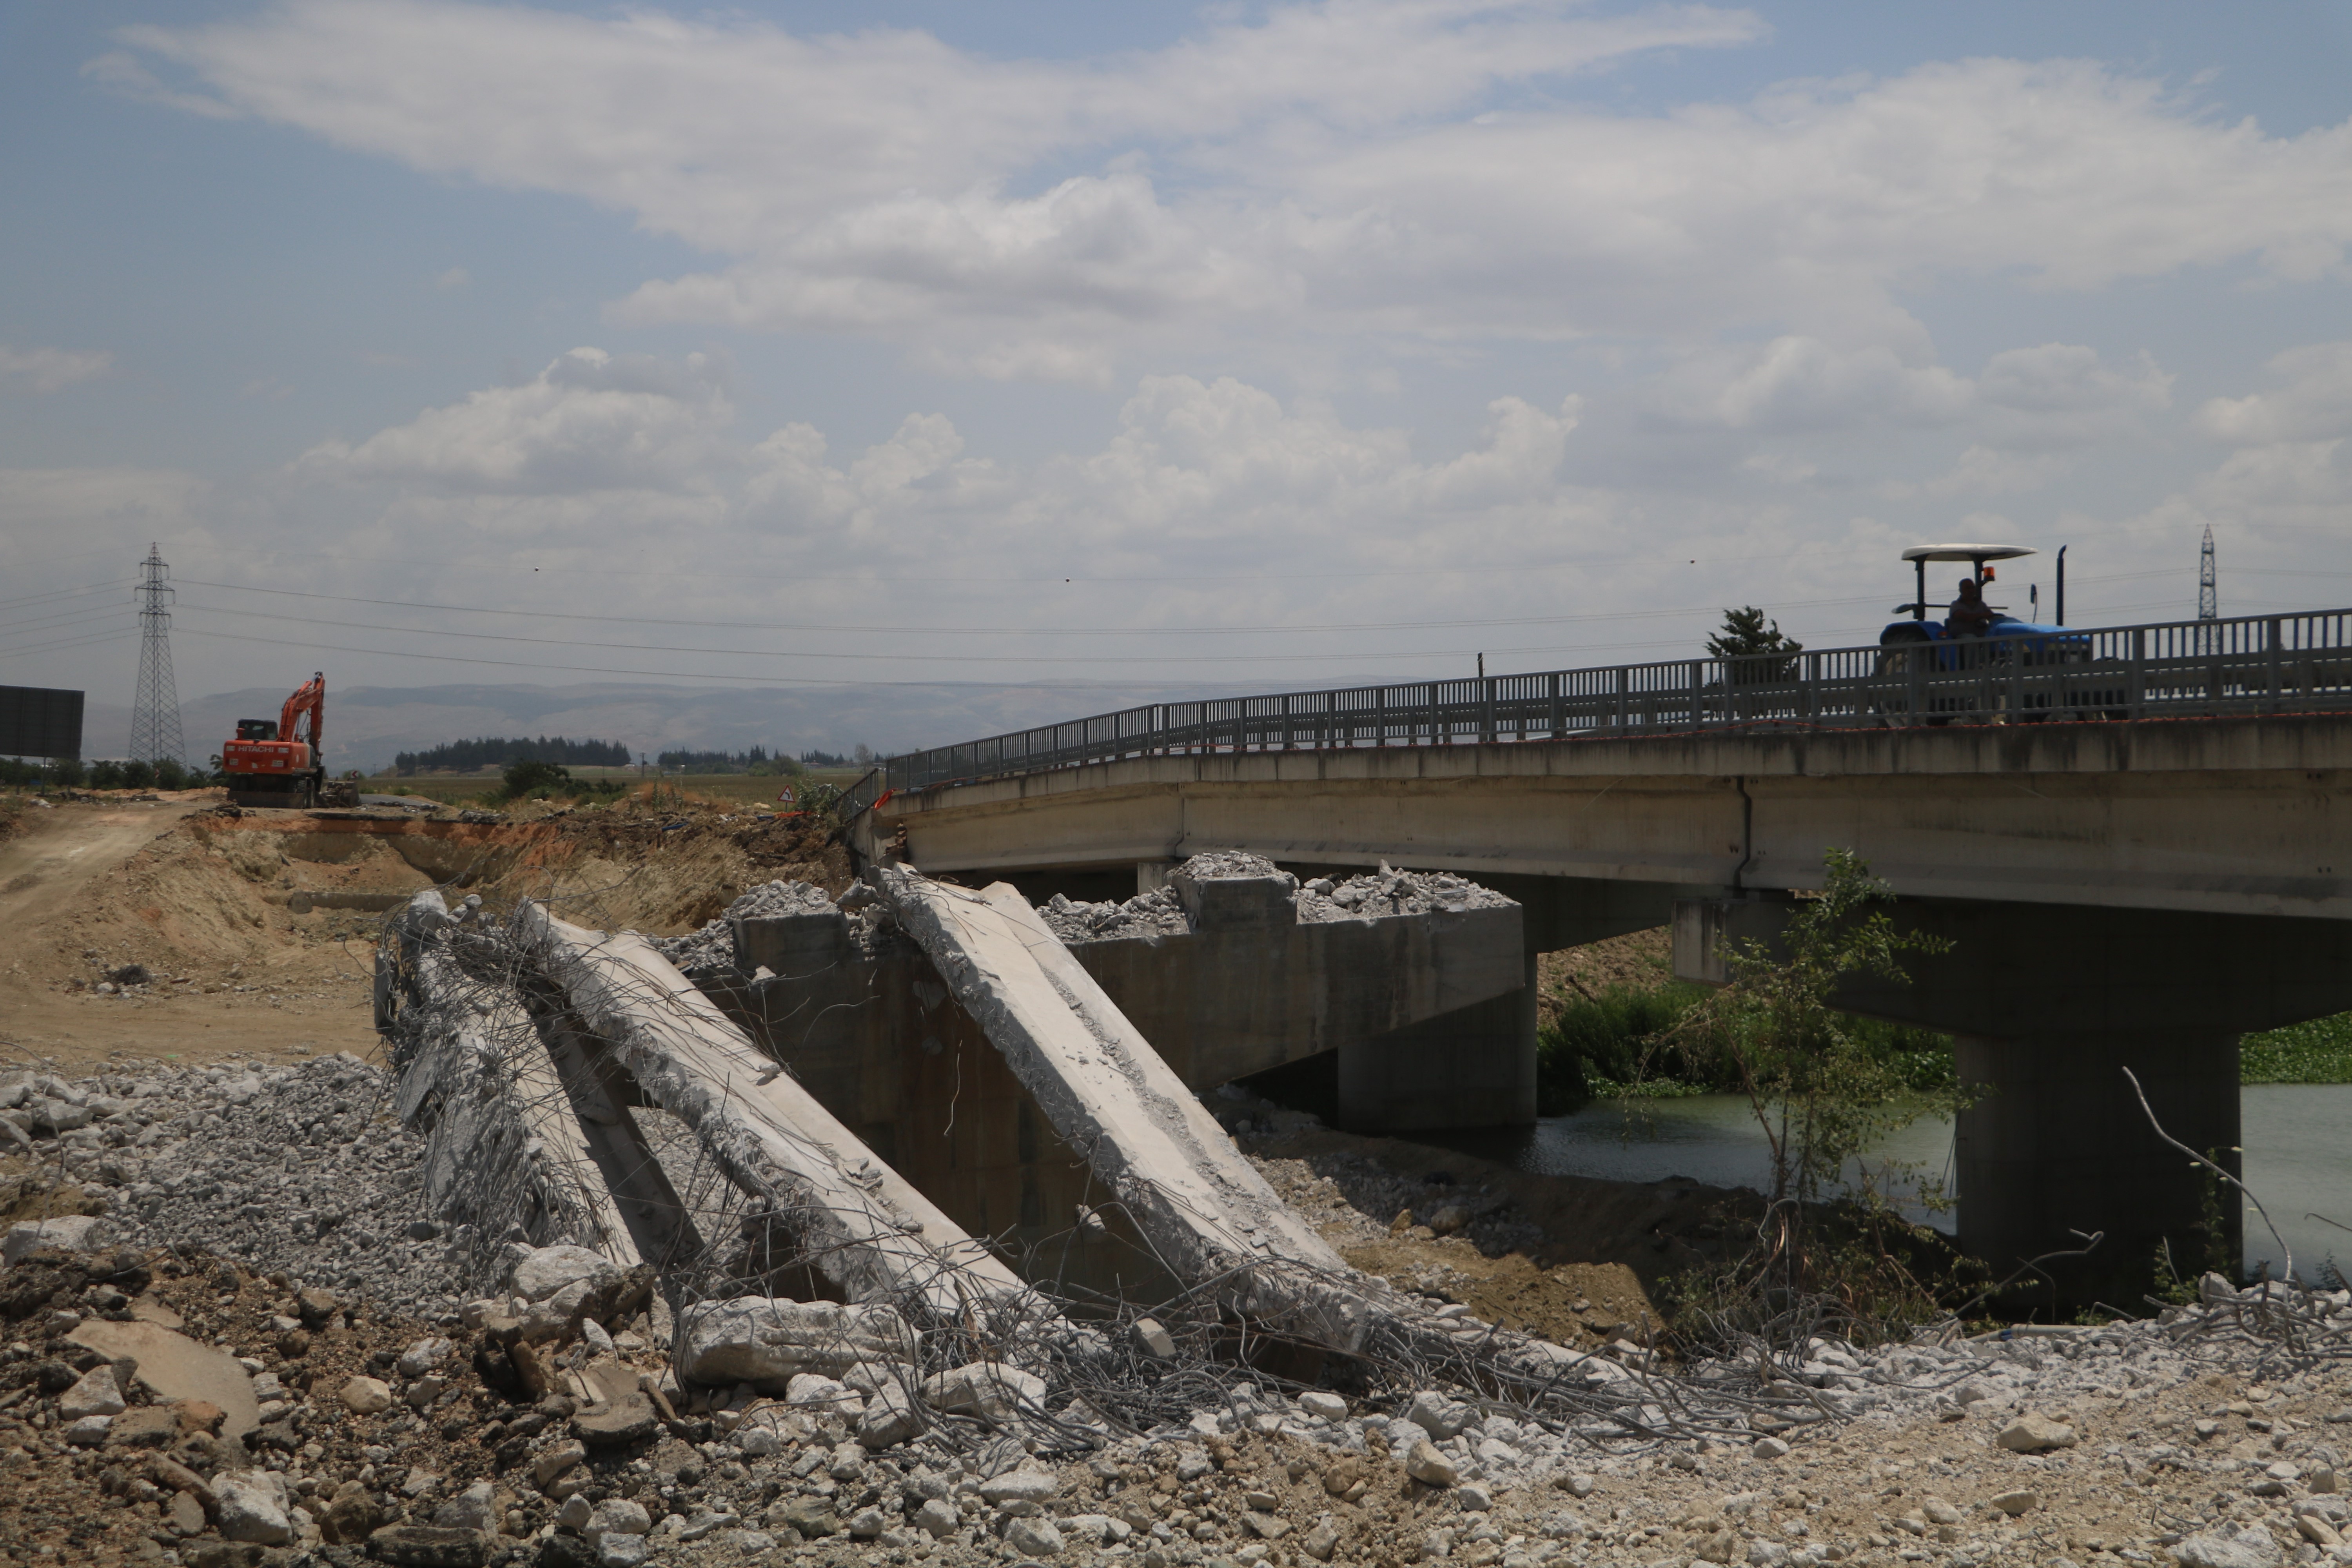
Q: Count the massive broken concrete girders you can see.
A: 3